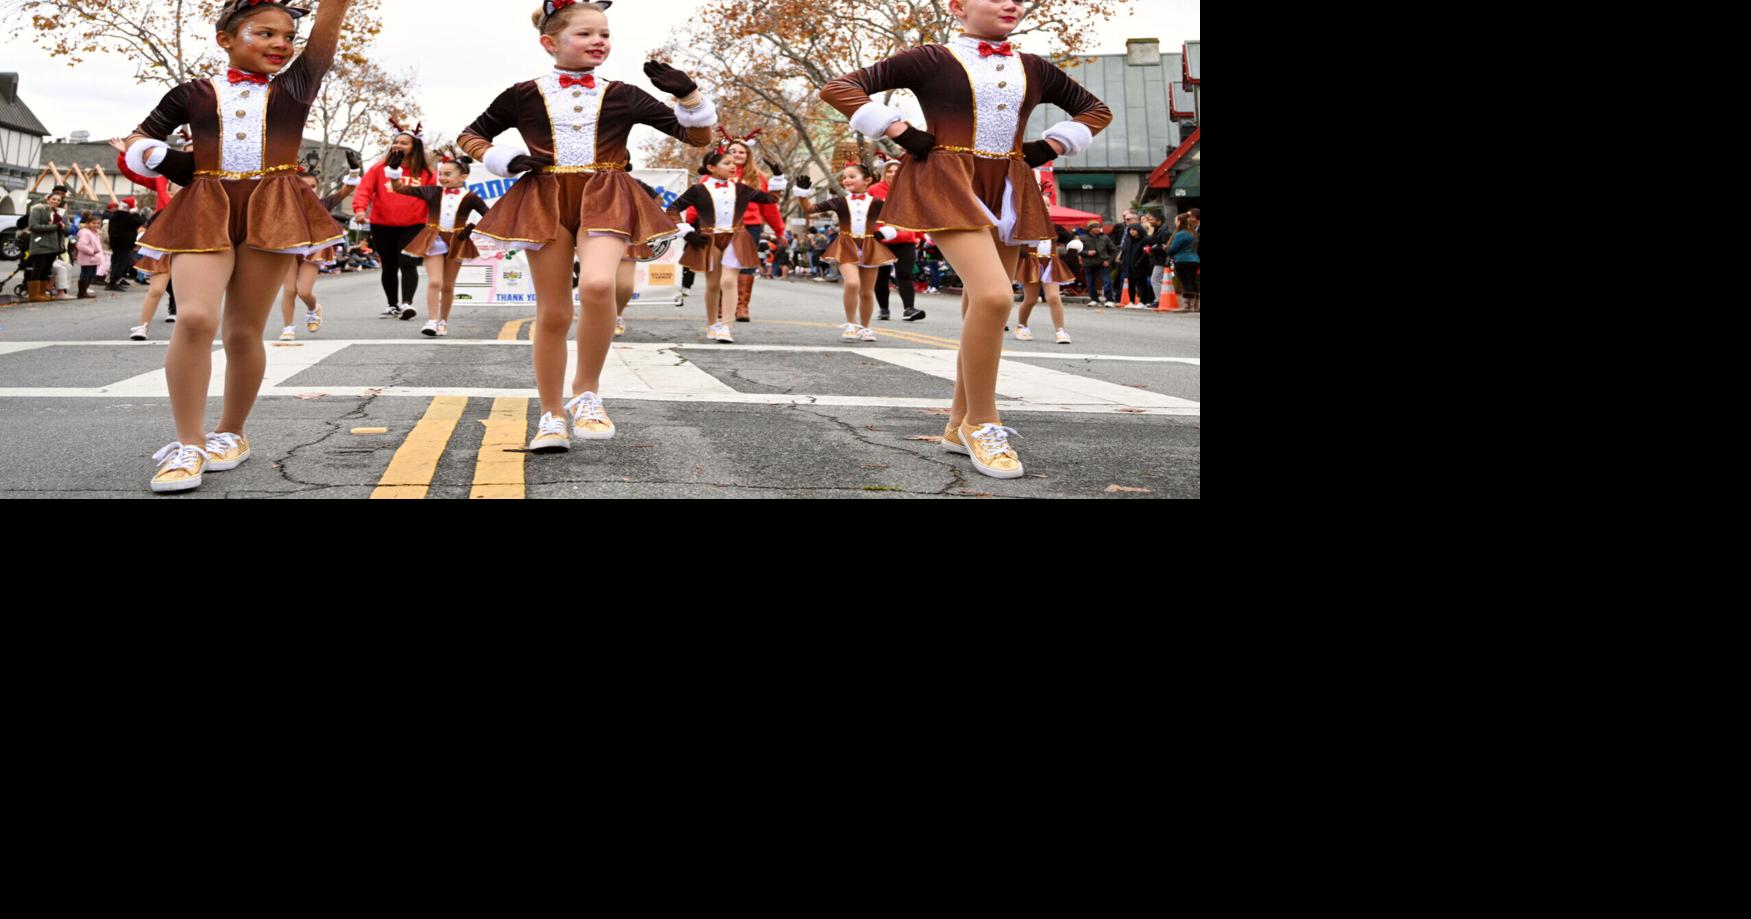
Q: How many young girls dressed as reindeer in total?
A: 10